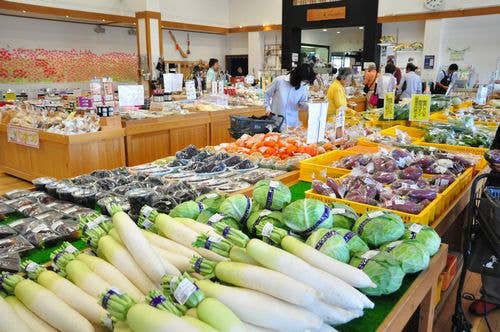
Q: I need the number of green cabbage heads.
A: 14